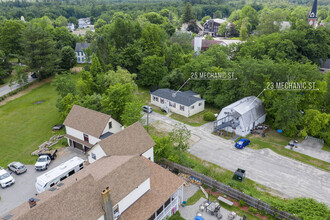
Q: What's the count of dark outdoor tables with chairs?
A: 1